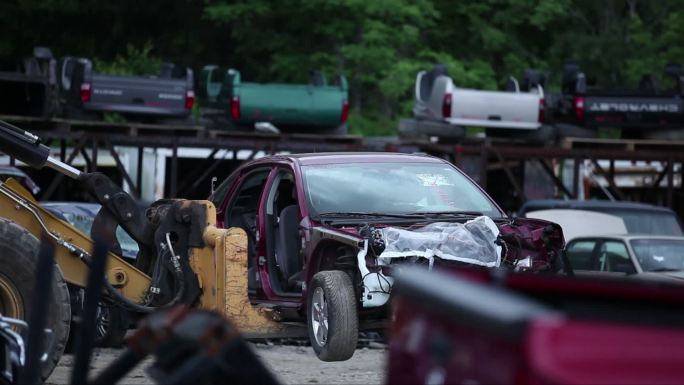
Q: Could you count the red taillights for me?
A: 7